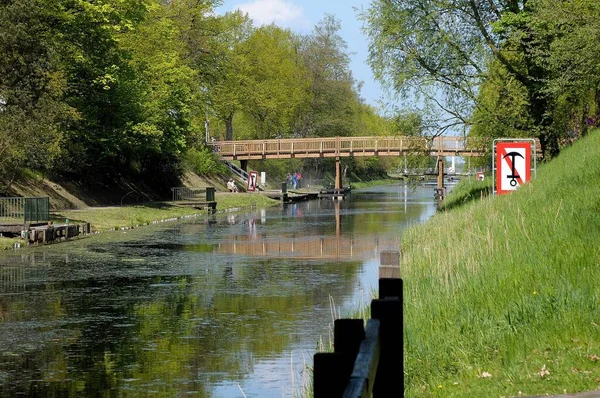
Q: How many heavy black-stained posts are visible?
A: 4